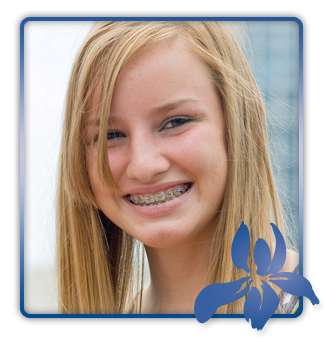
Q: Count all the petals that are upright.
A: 3